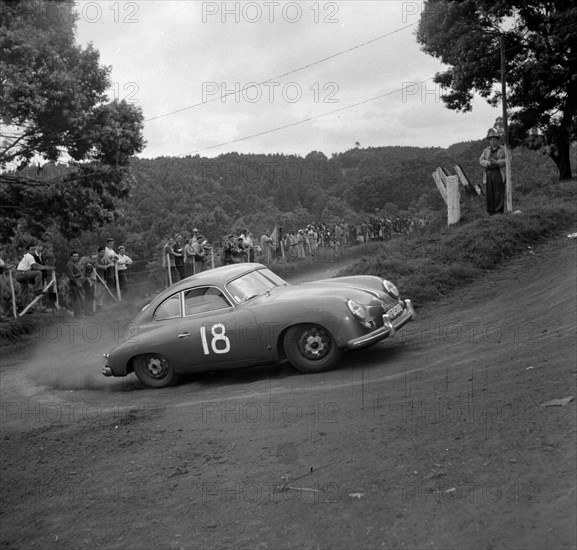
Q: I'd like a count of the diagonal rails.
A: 2